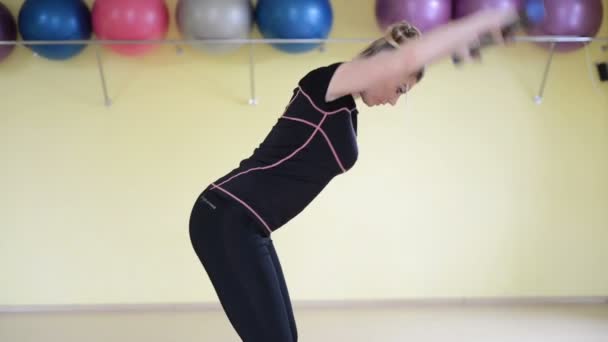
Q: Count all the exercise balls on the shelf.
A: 8